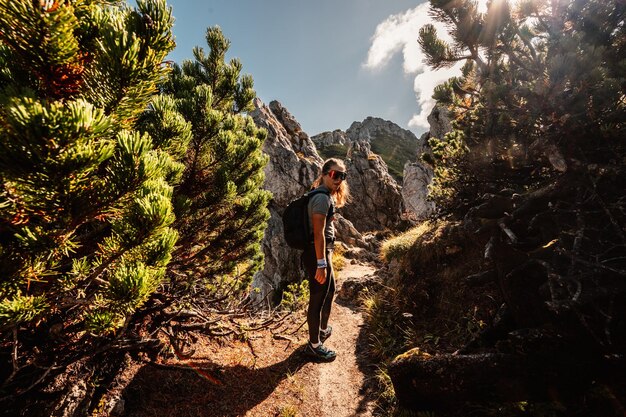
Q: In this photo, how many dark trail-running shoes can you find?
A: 2